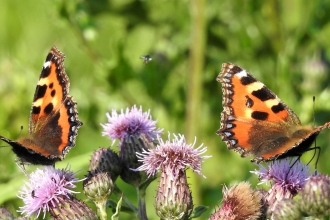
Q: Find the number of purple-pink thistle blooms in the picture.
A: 4